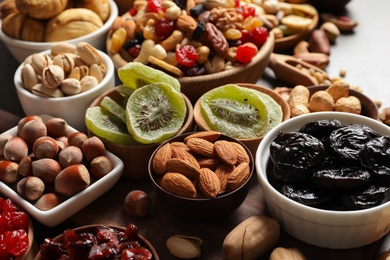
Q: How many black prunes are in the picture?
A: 7